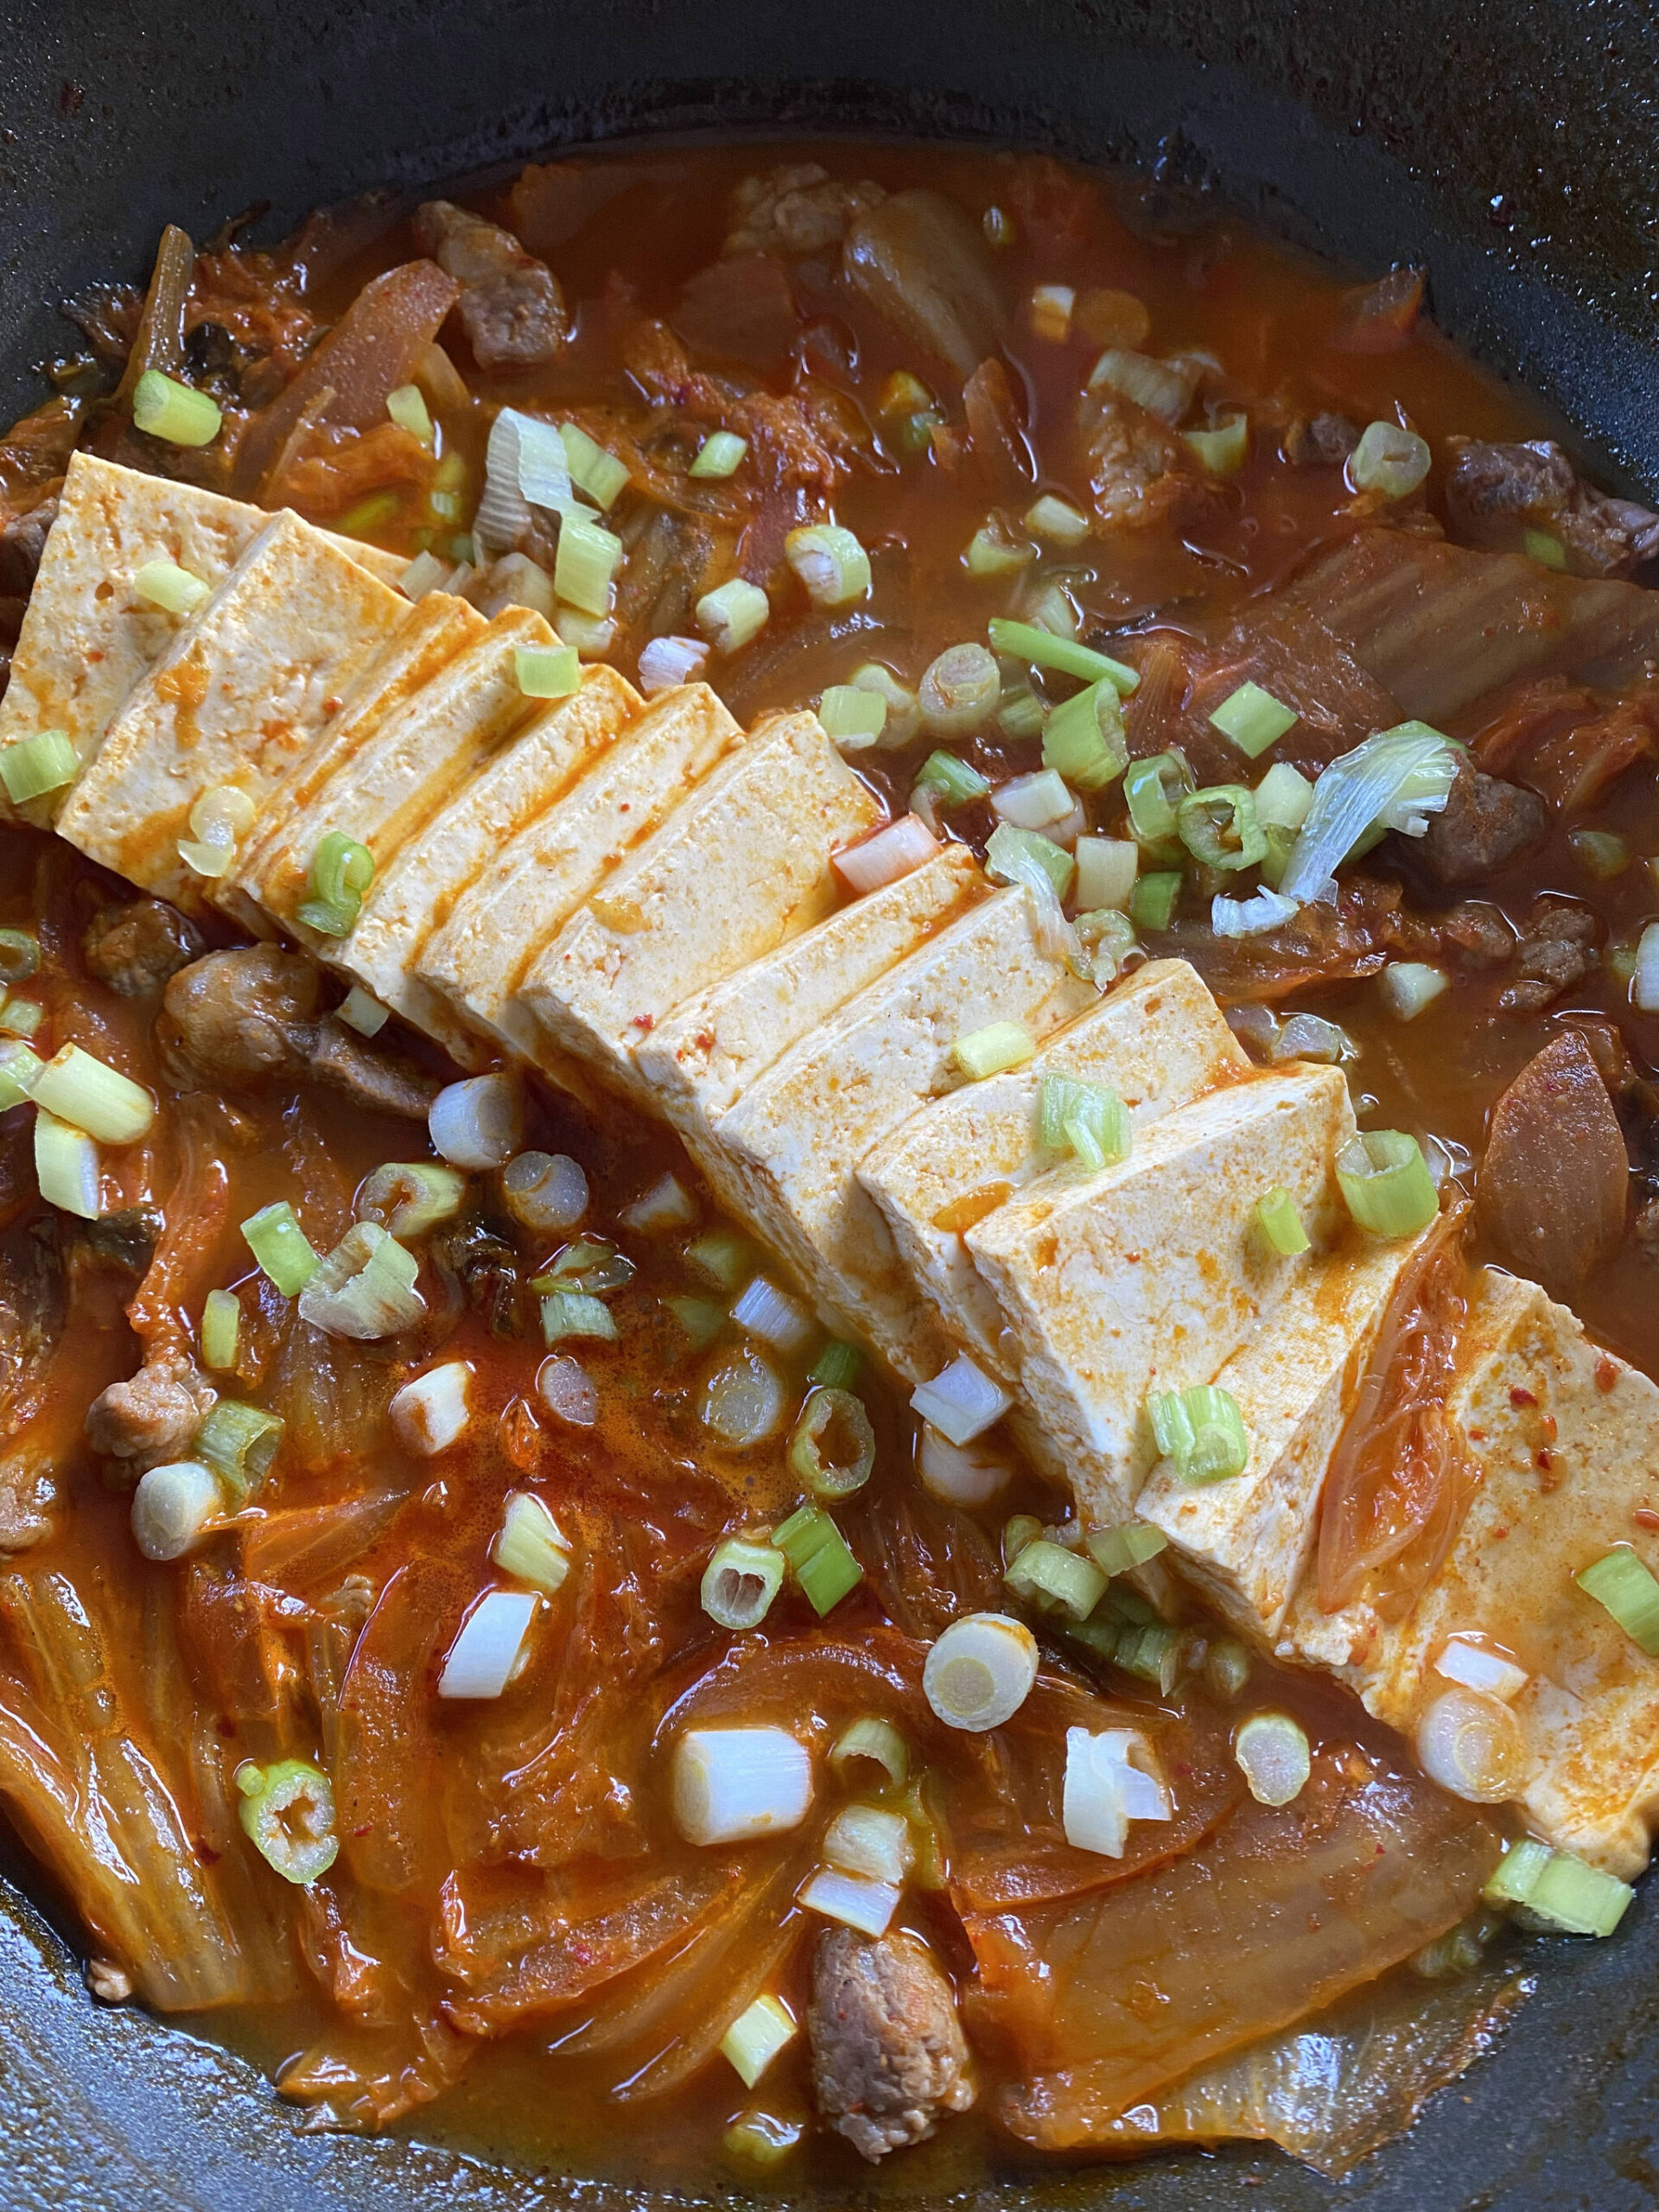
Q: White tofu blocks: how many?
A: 13